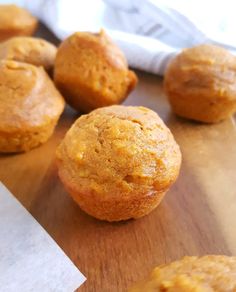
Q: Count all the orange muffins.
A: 7